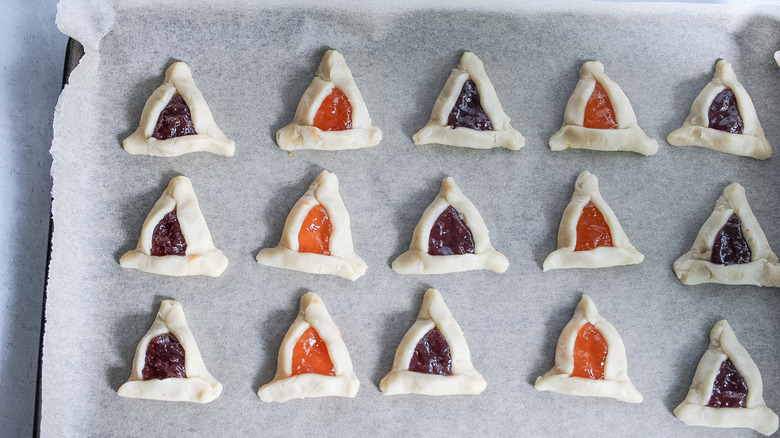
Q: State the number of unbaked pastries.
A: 15